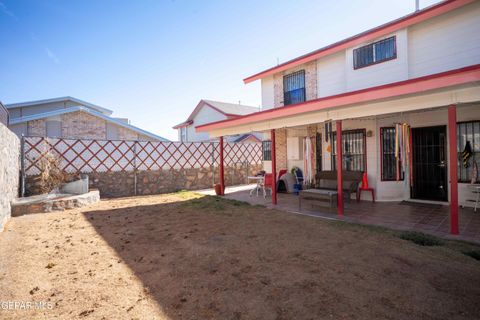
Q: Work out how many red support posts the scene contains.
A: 4